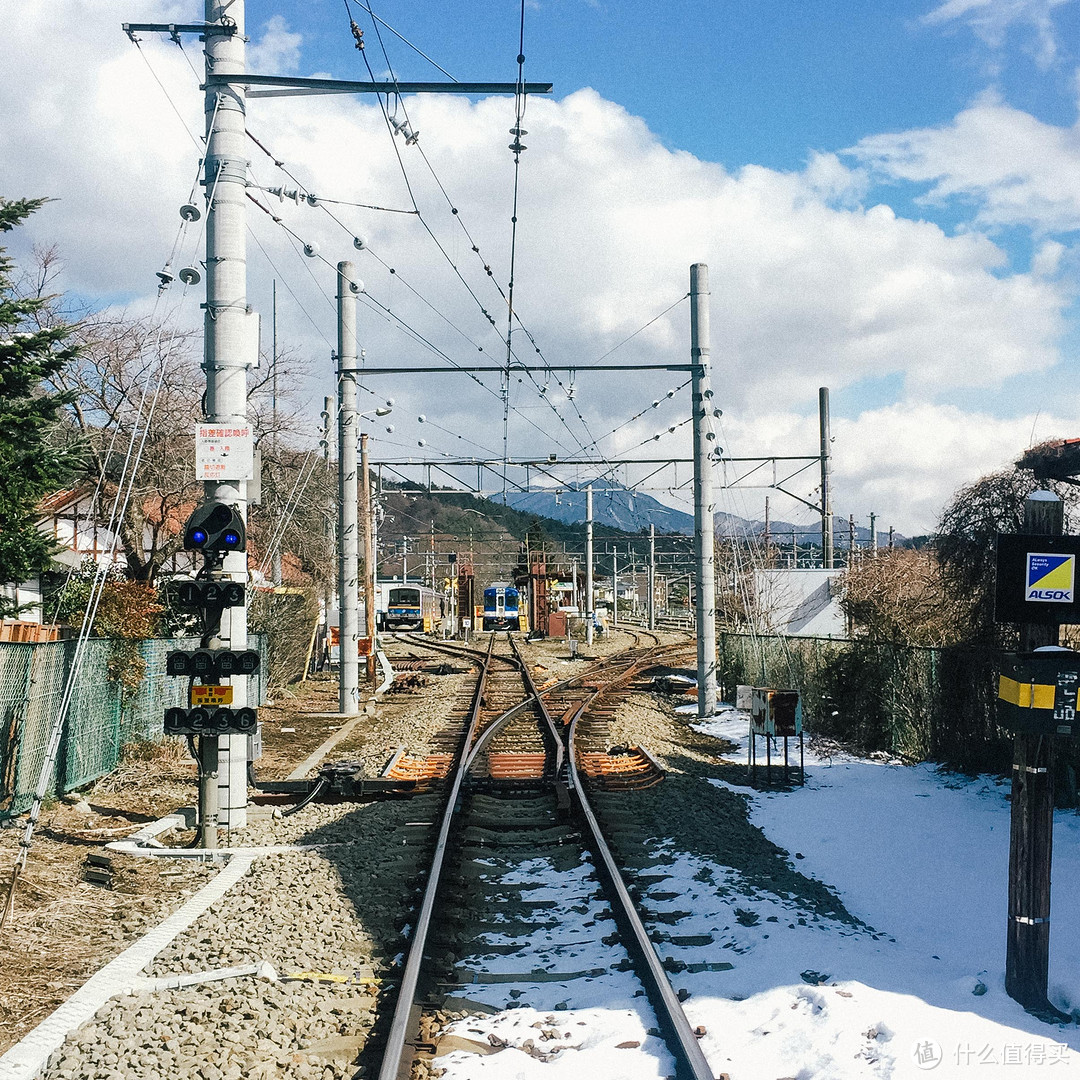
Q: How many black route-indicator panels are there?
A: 3